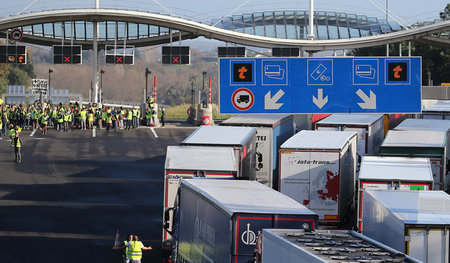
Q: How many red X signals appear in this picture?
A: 3